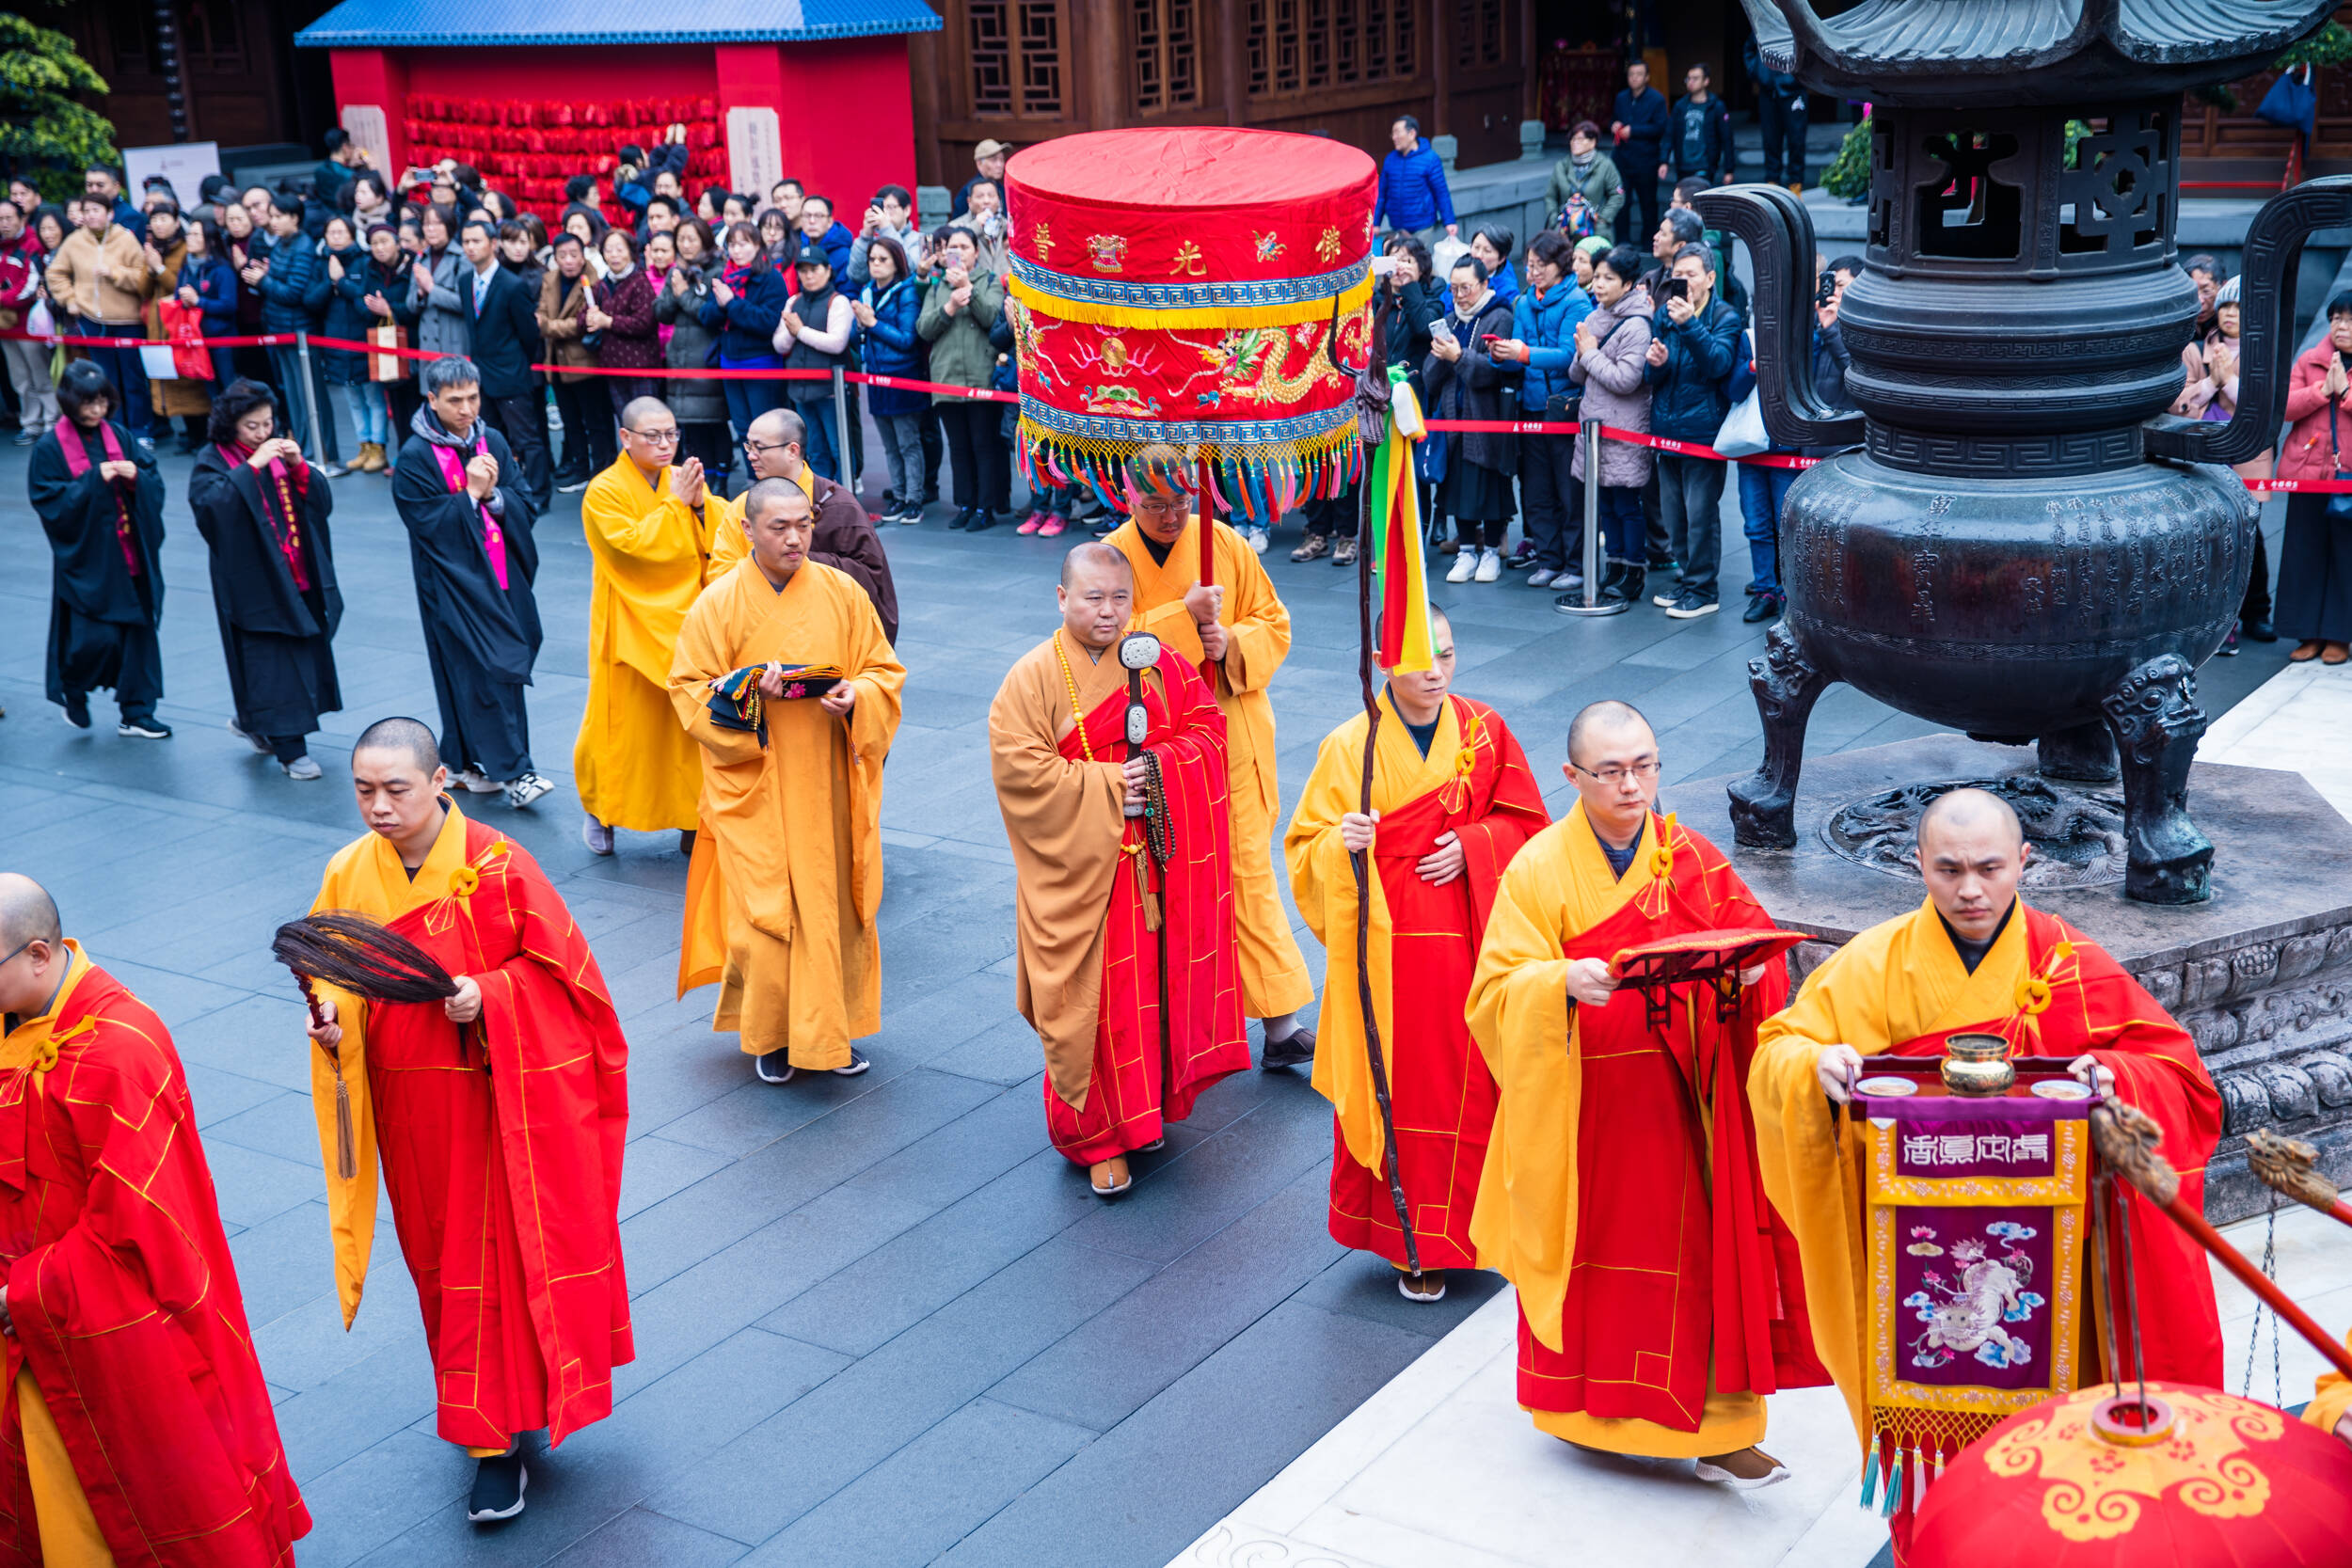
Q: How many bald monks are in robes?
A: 10